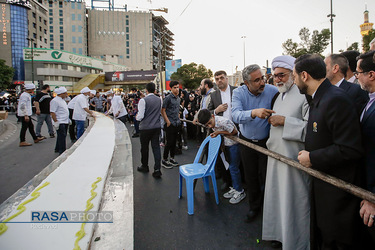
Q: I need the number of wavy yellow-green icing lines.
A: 2